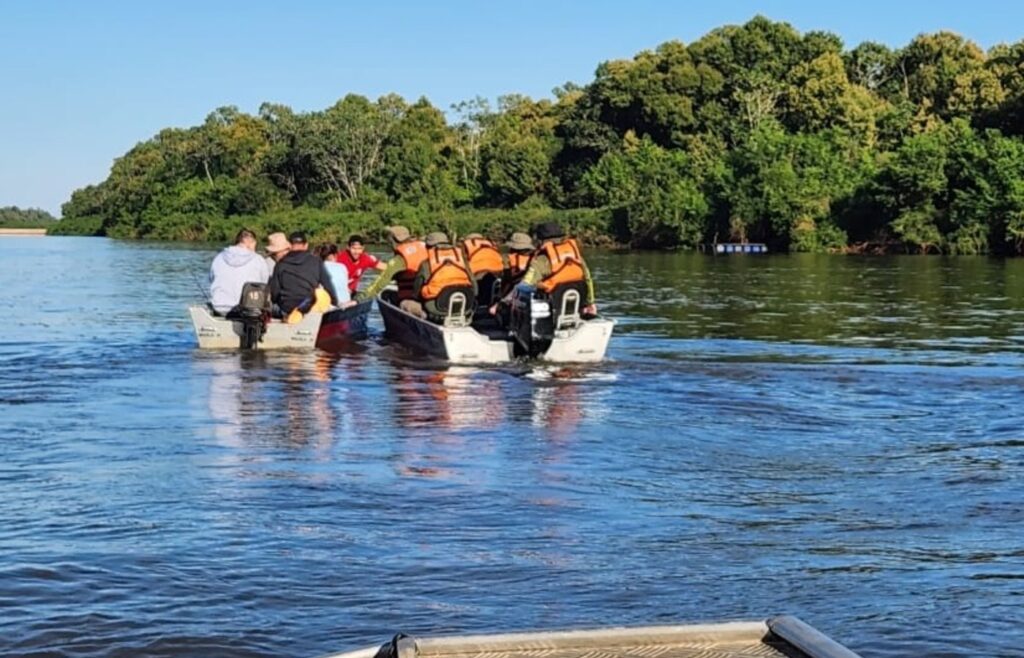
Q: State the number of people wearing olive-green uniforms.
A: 5